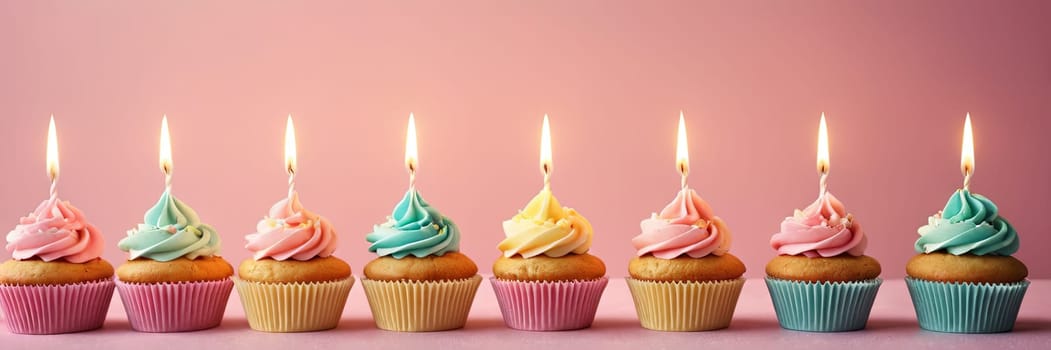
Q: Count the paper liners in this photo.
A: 8